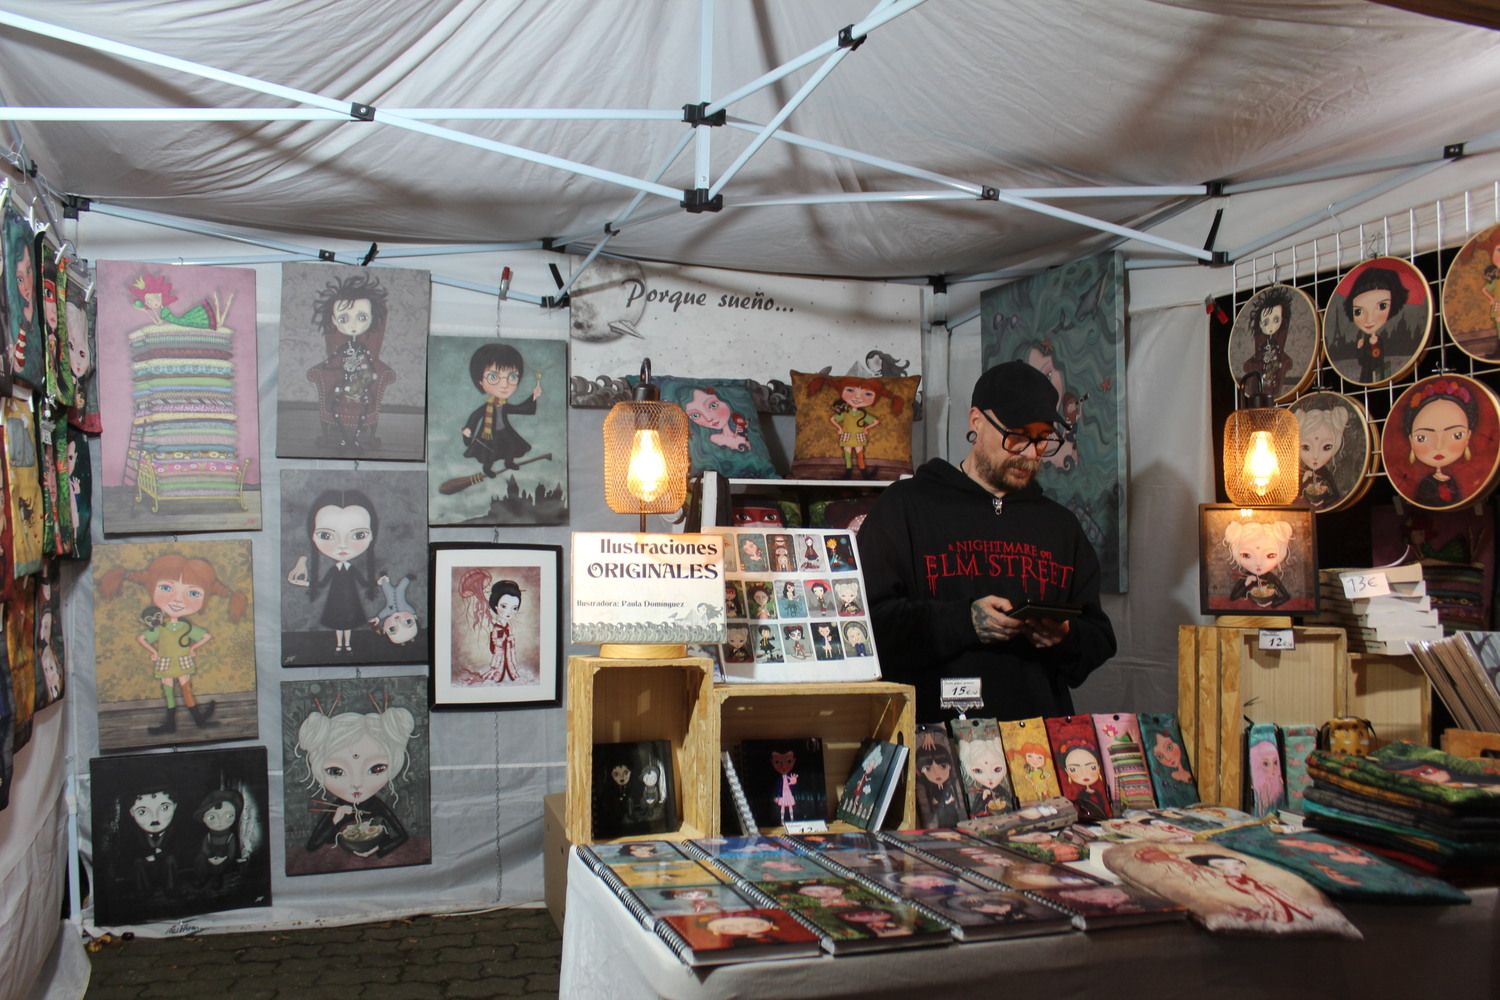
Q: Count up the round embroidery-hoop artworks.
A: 5